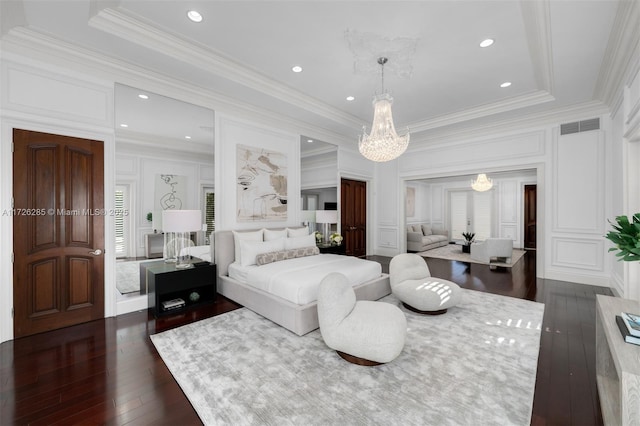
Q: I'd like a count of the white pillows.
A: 5